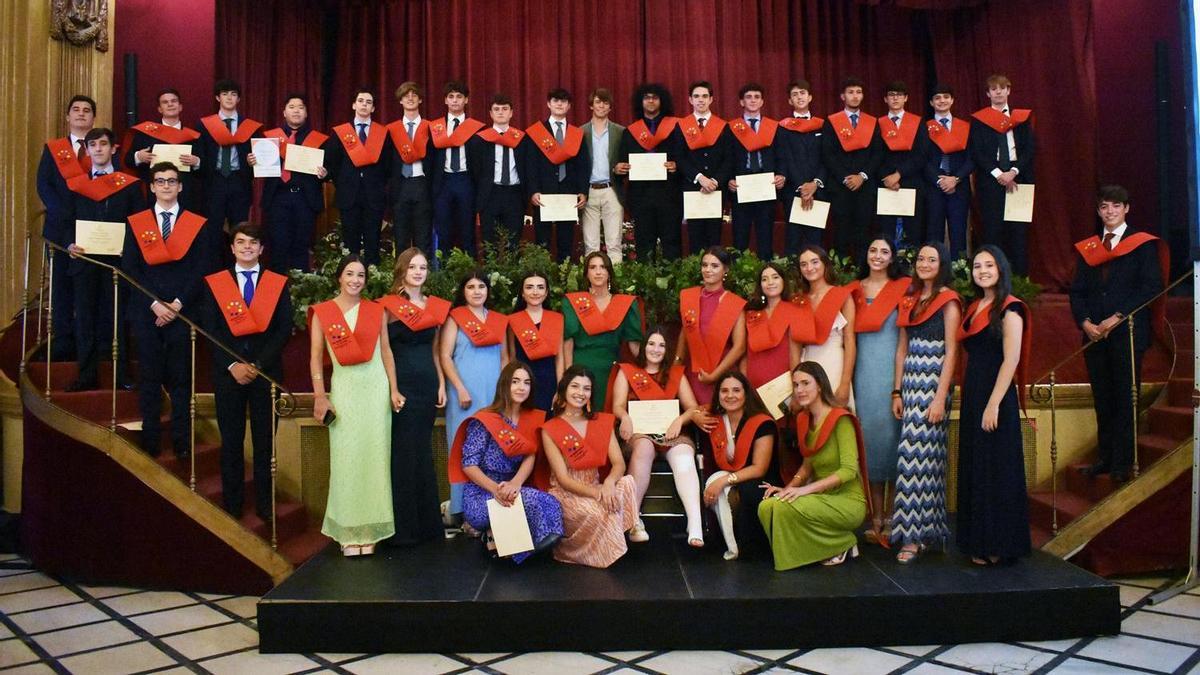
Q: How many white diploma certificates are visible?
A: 14